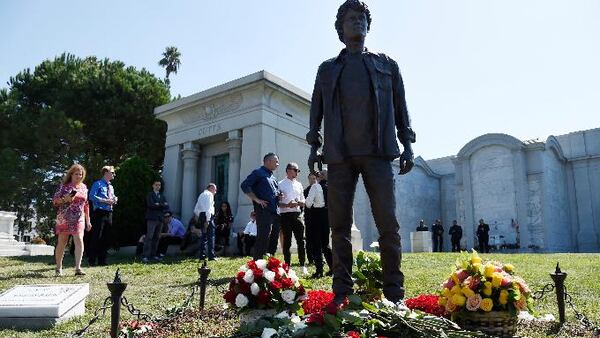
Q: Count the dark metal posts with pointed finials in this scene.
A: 3